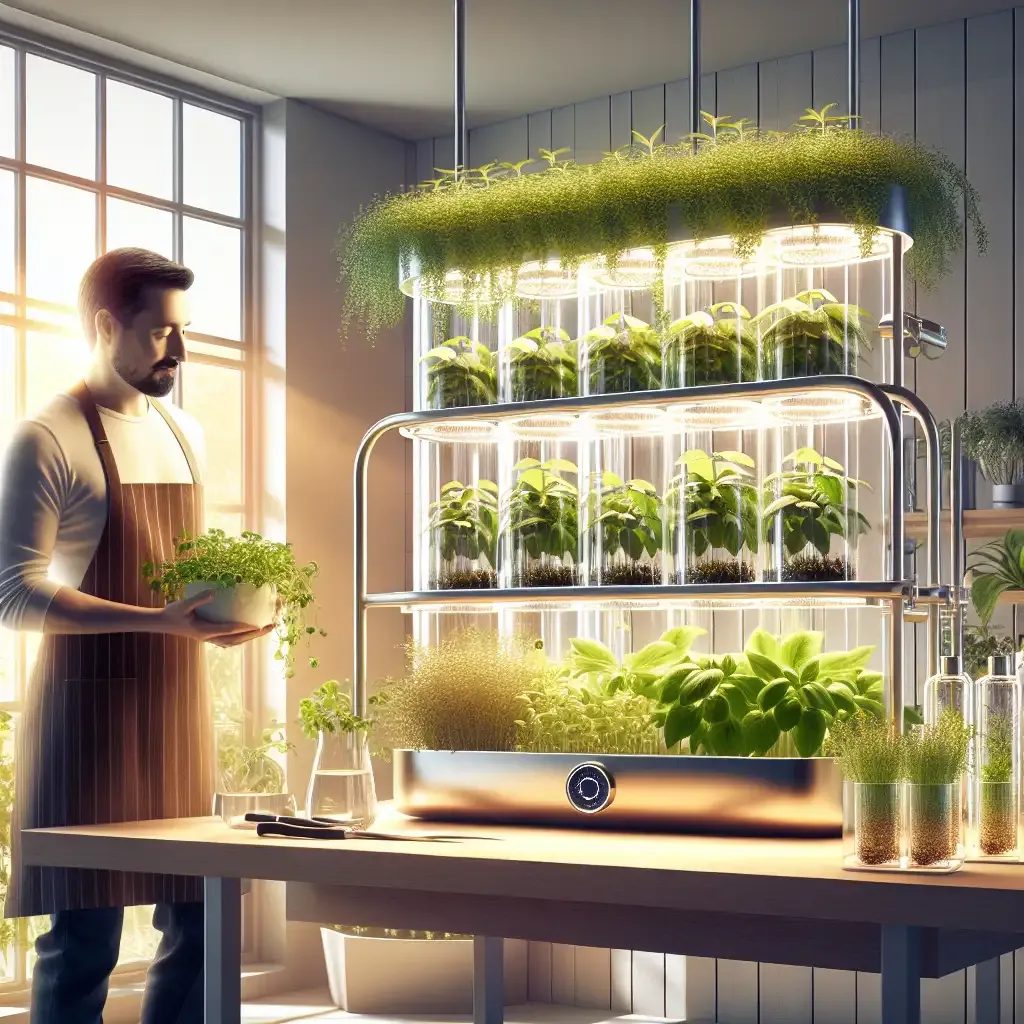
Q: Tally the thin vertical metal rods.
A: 3